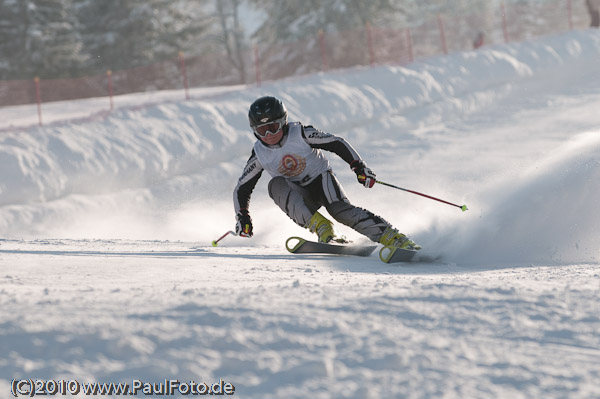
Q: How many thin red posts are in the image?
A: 10